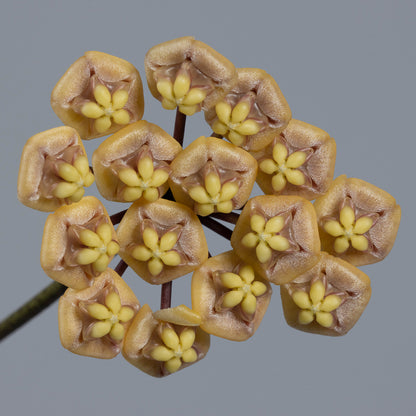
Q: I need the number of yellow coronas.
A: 15